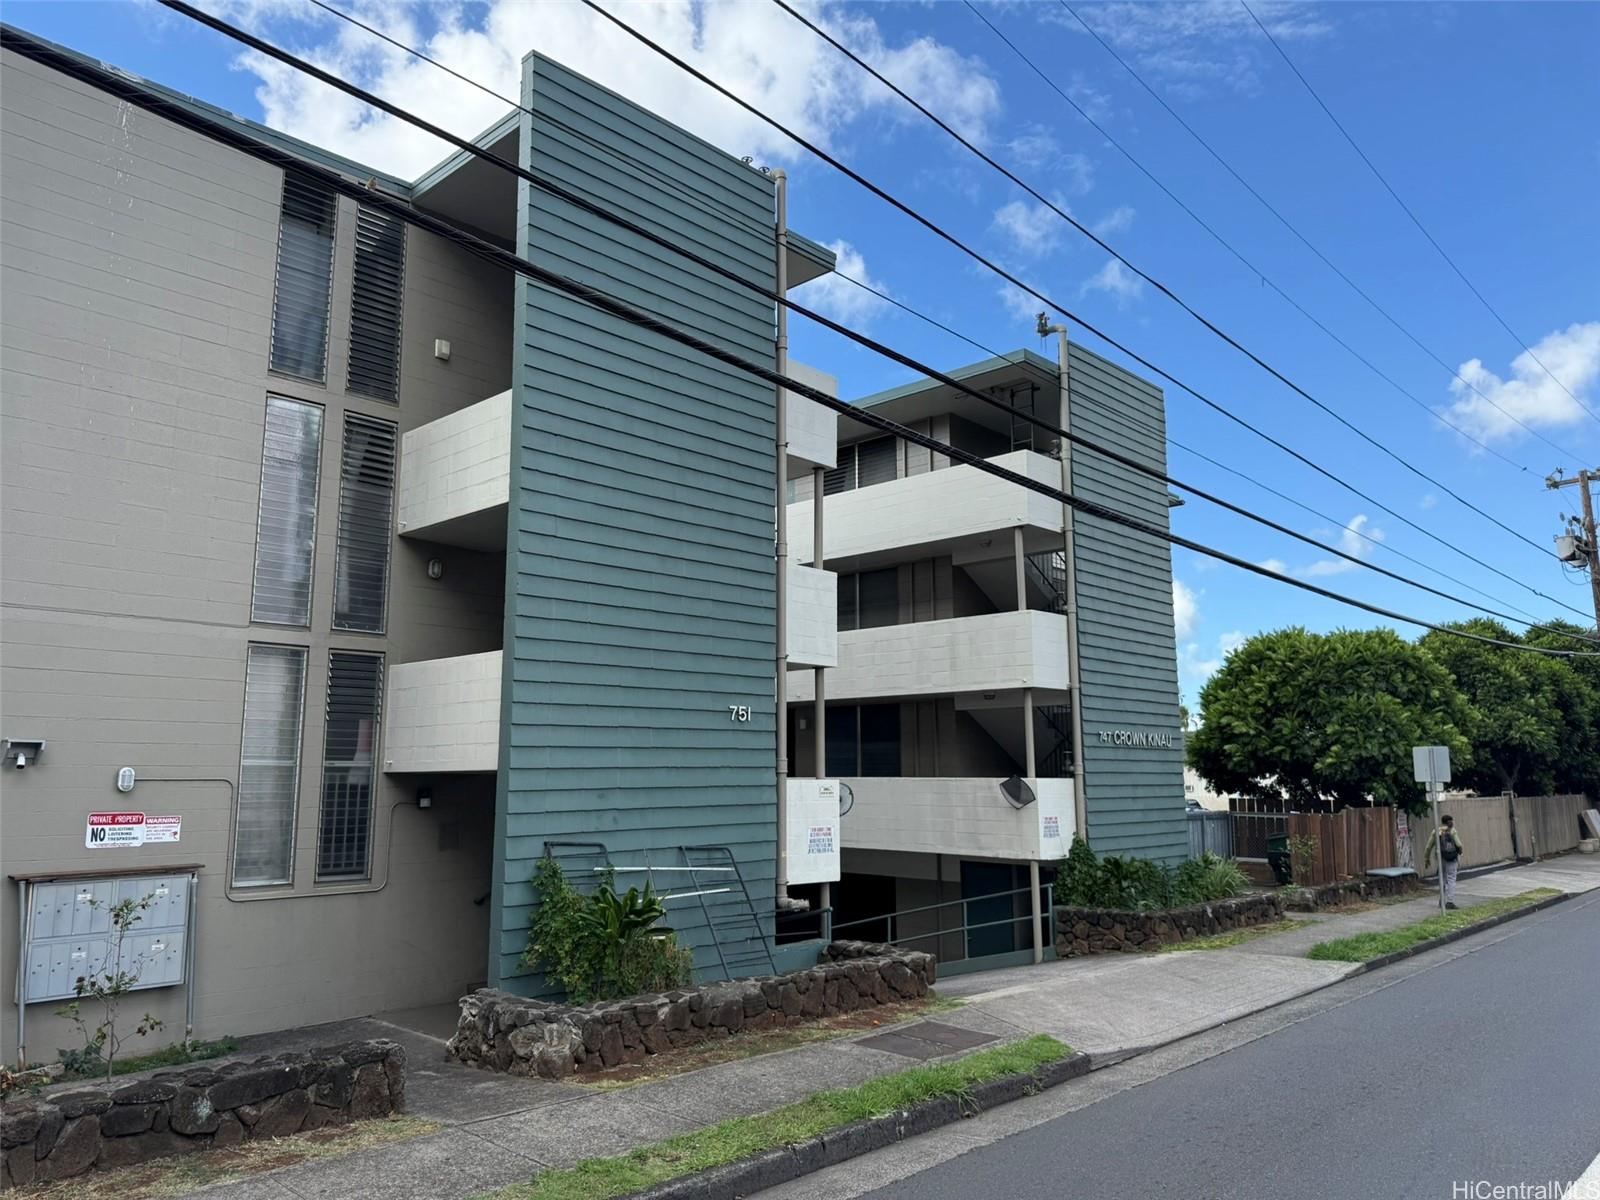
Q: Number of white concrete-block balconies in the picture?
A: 8